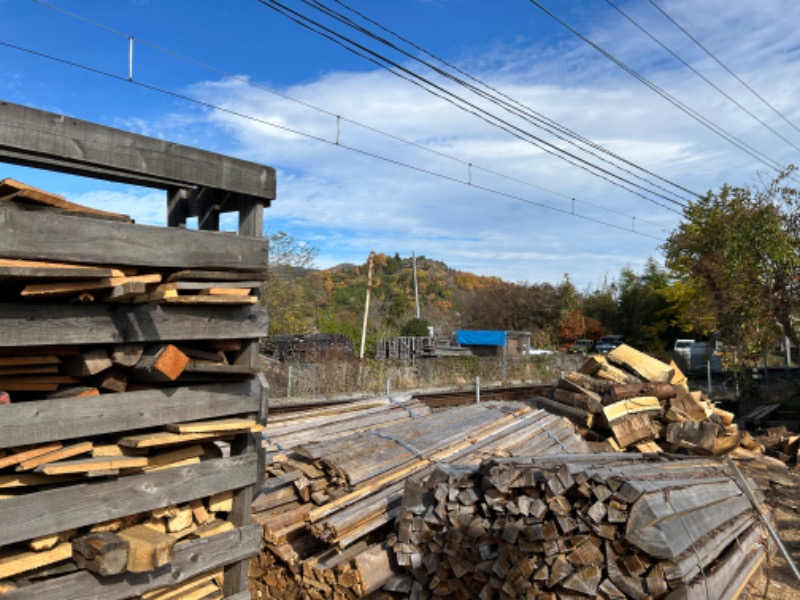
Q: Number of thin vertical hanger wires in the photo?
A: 5